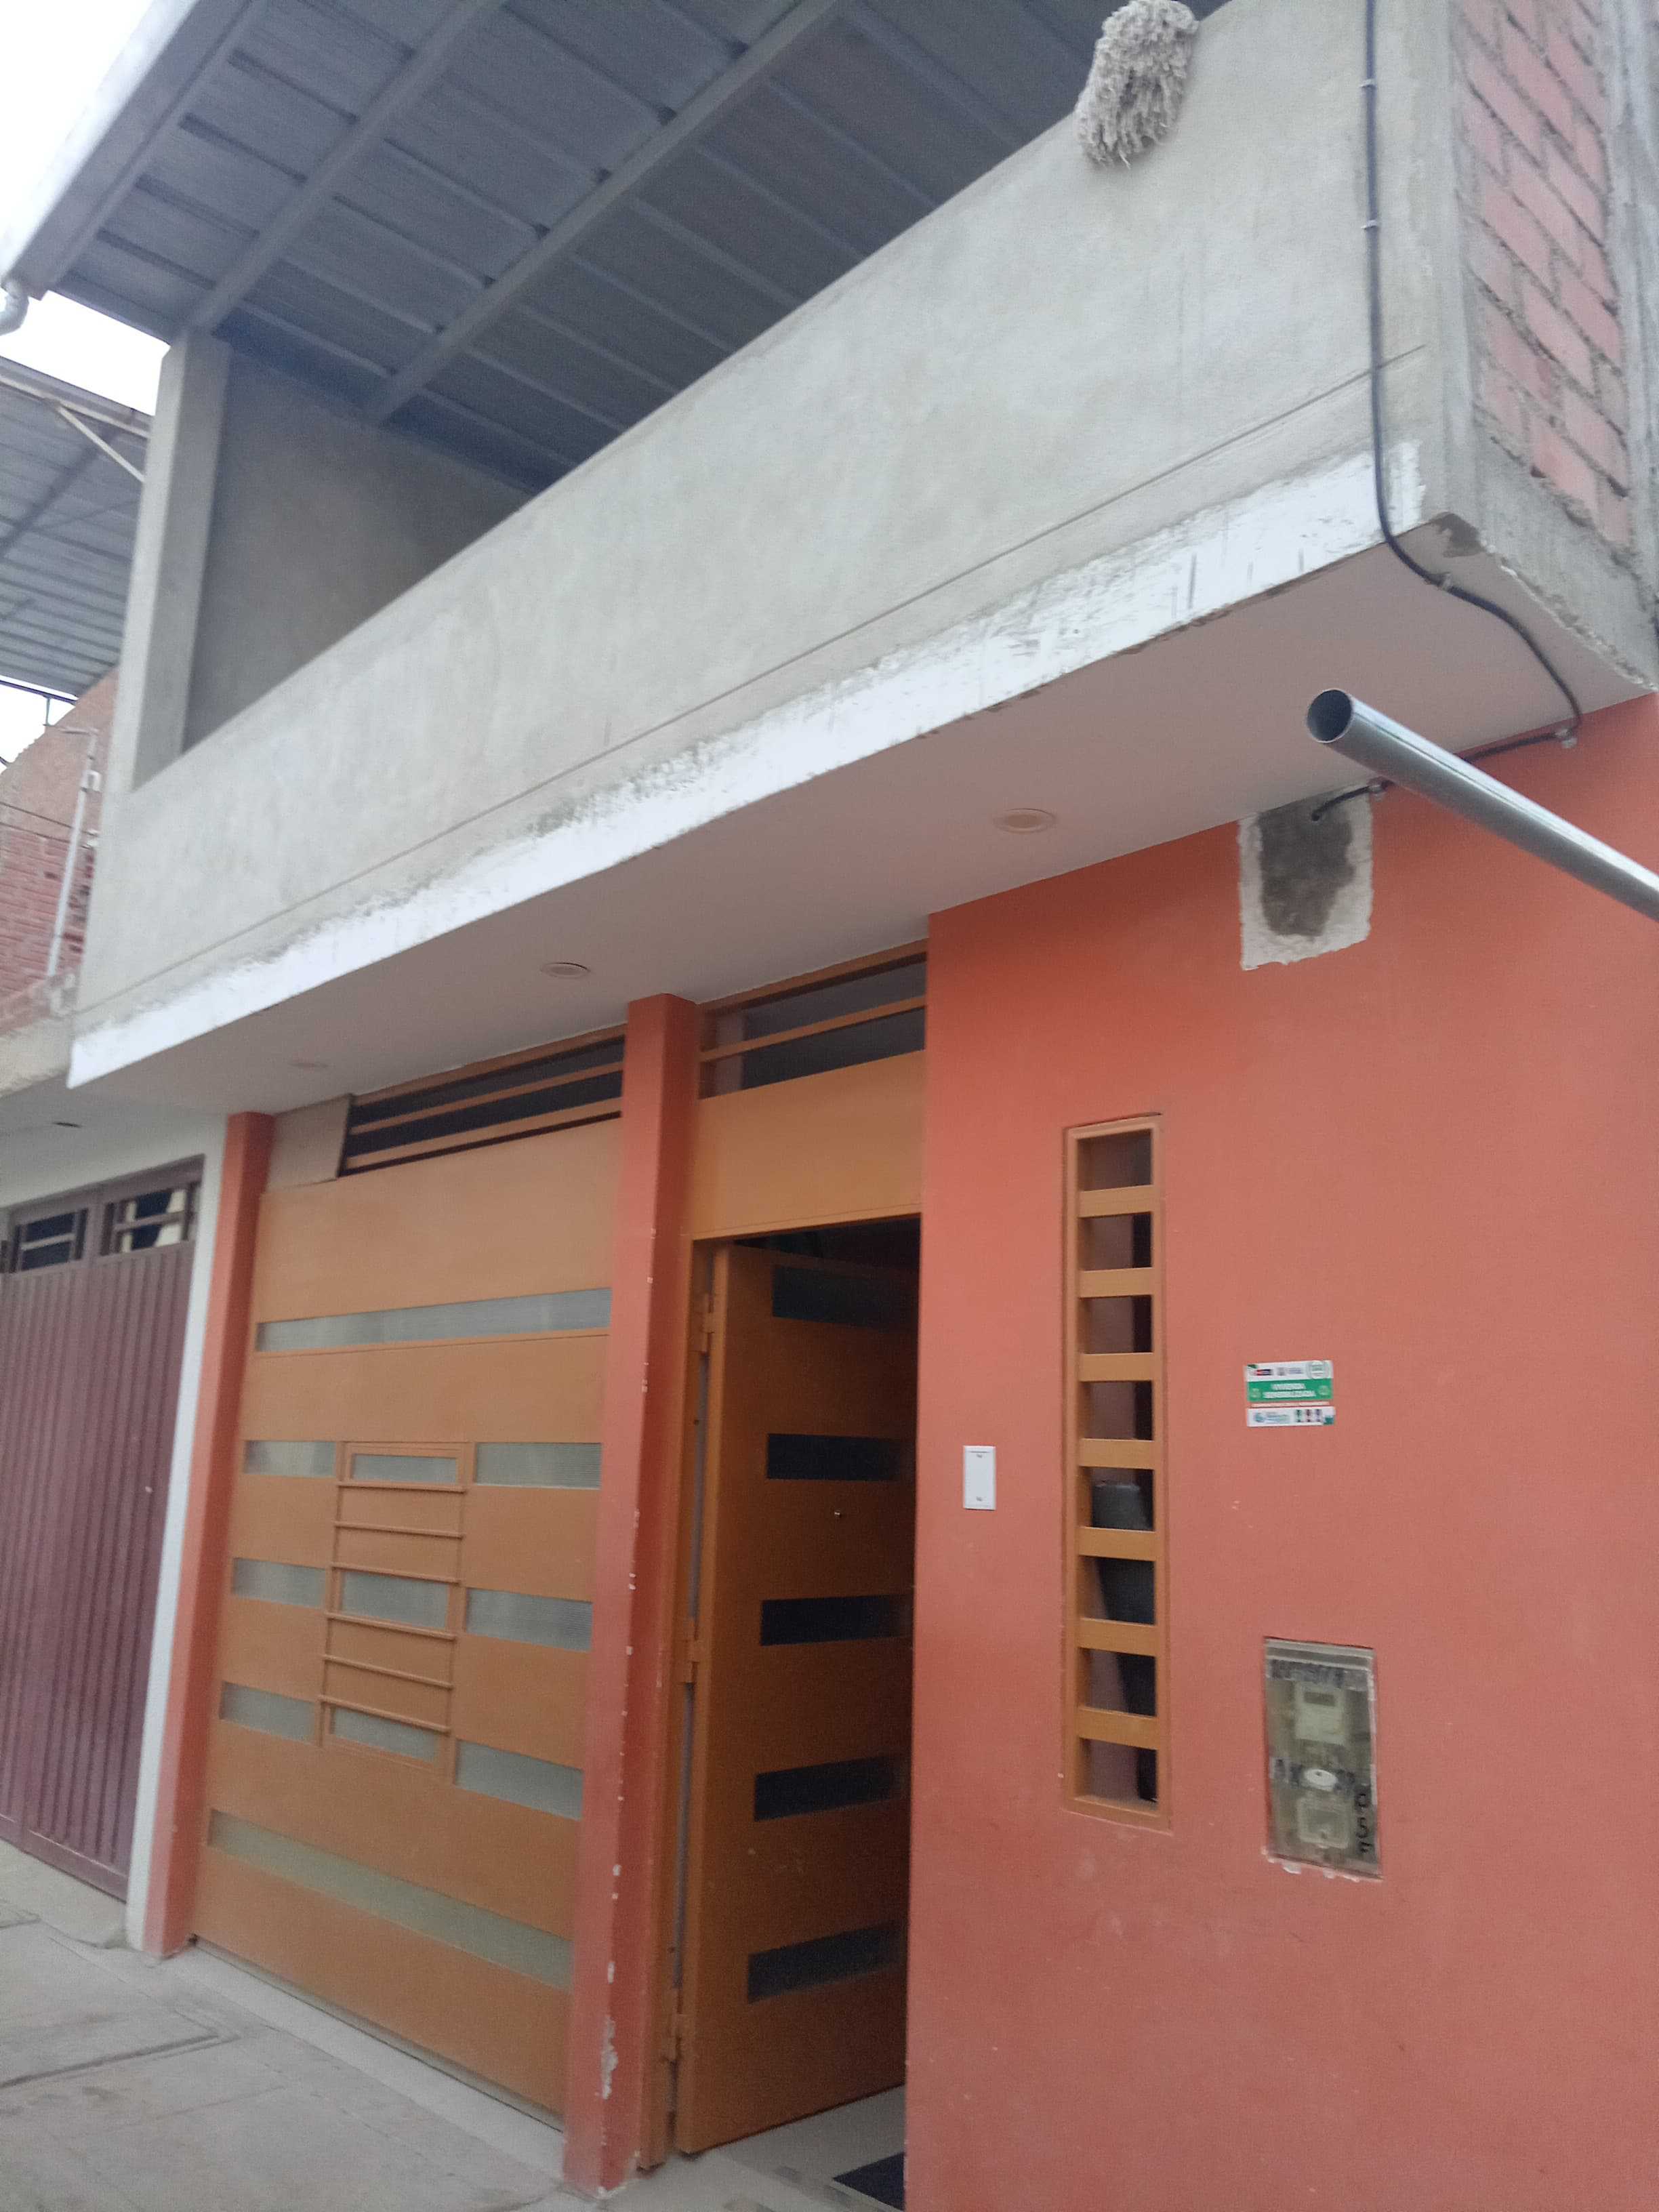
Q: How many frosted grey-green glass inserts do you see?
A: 11